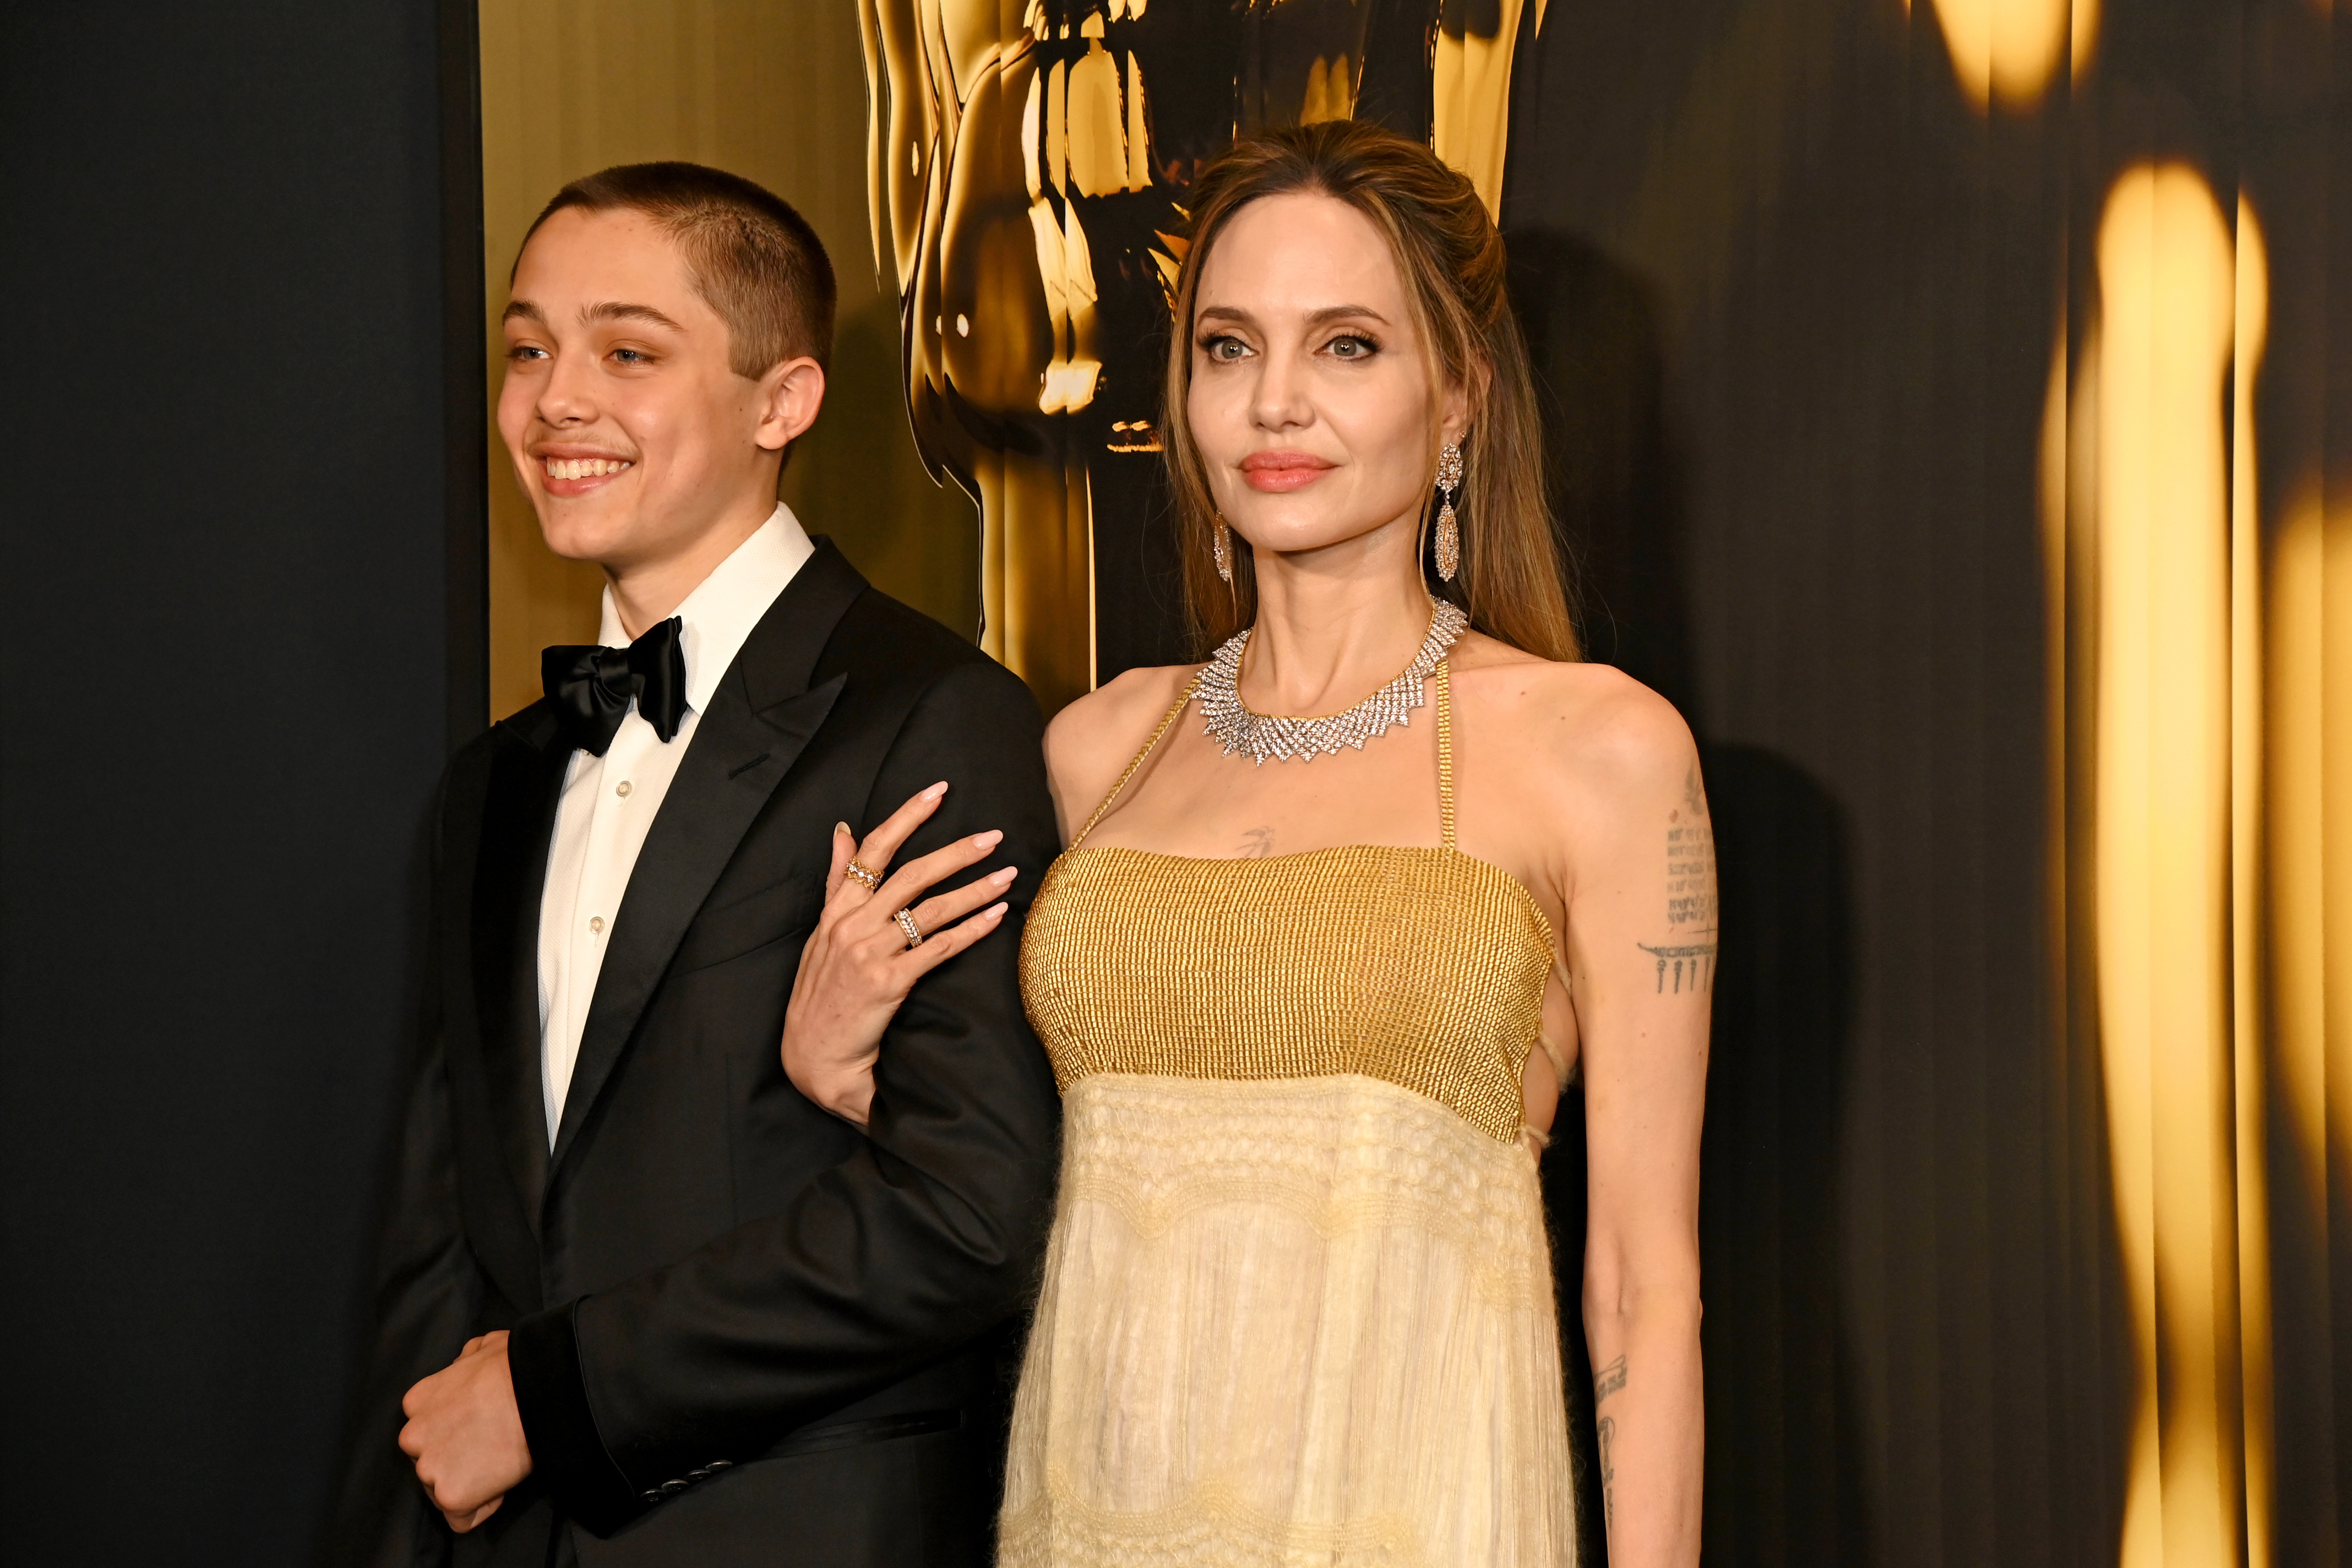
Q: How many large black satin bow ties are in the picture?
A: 1